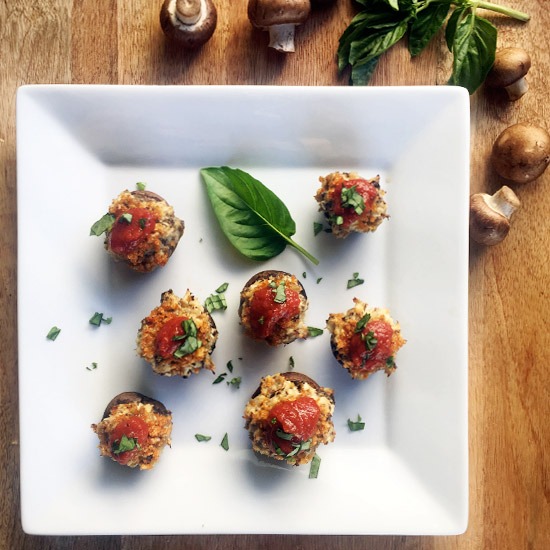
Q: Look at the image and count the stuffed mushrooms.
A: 7